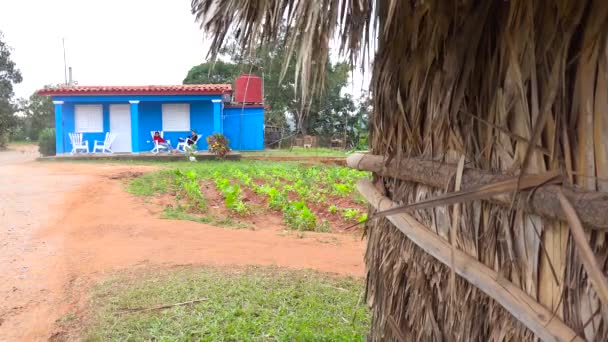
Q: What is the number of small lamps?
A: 0